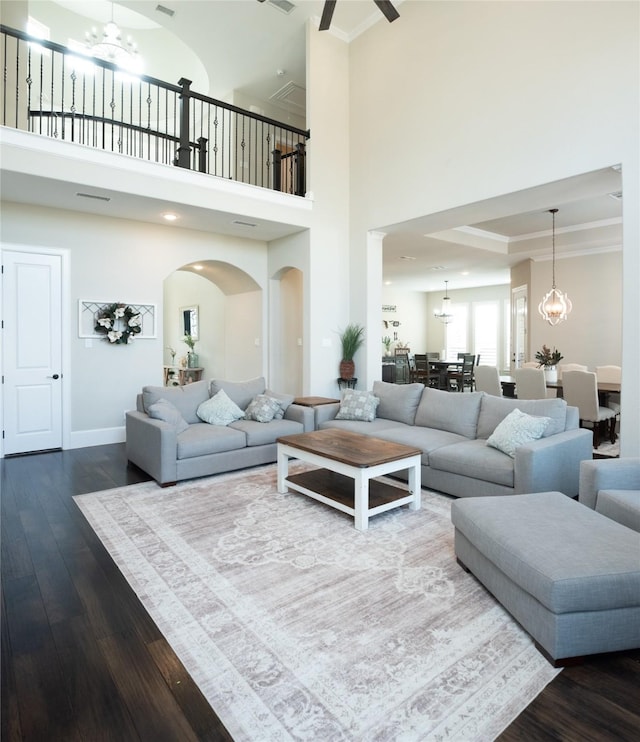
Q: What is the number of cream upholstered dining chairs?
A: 6